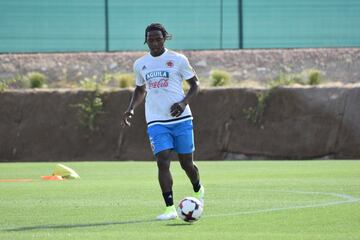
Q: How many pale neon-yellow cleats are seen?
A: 2